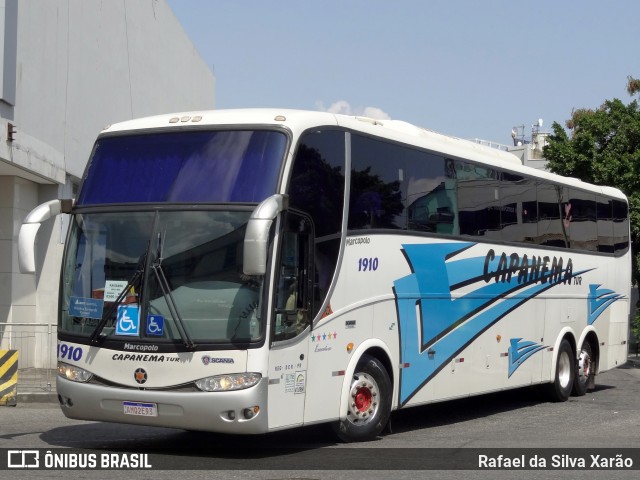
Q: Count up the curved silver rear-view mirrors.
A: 2